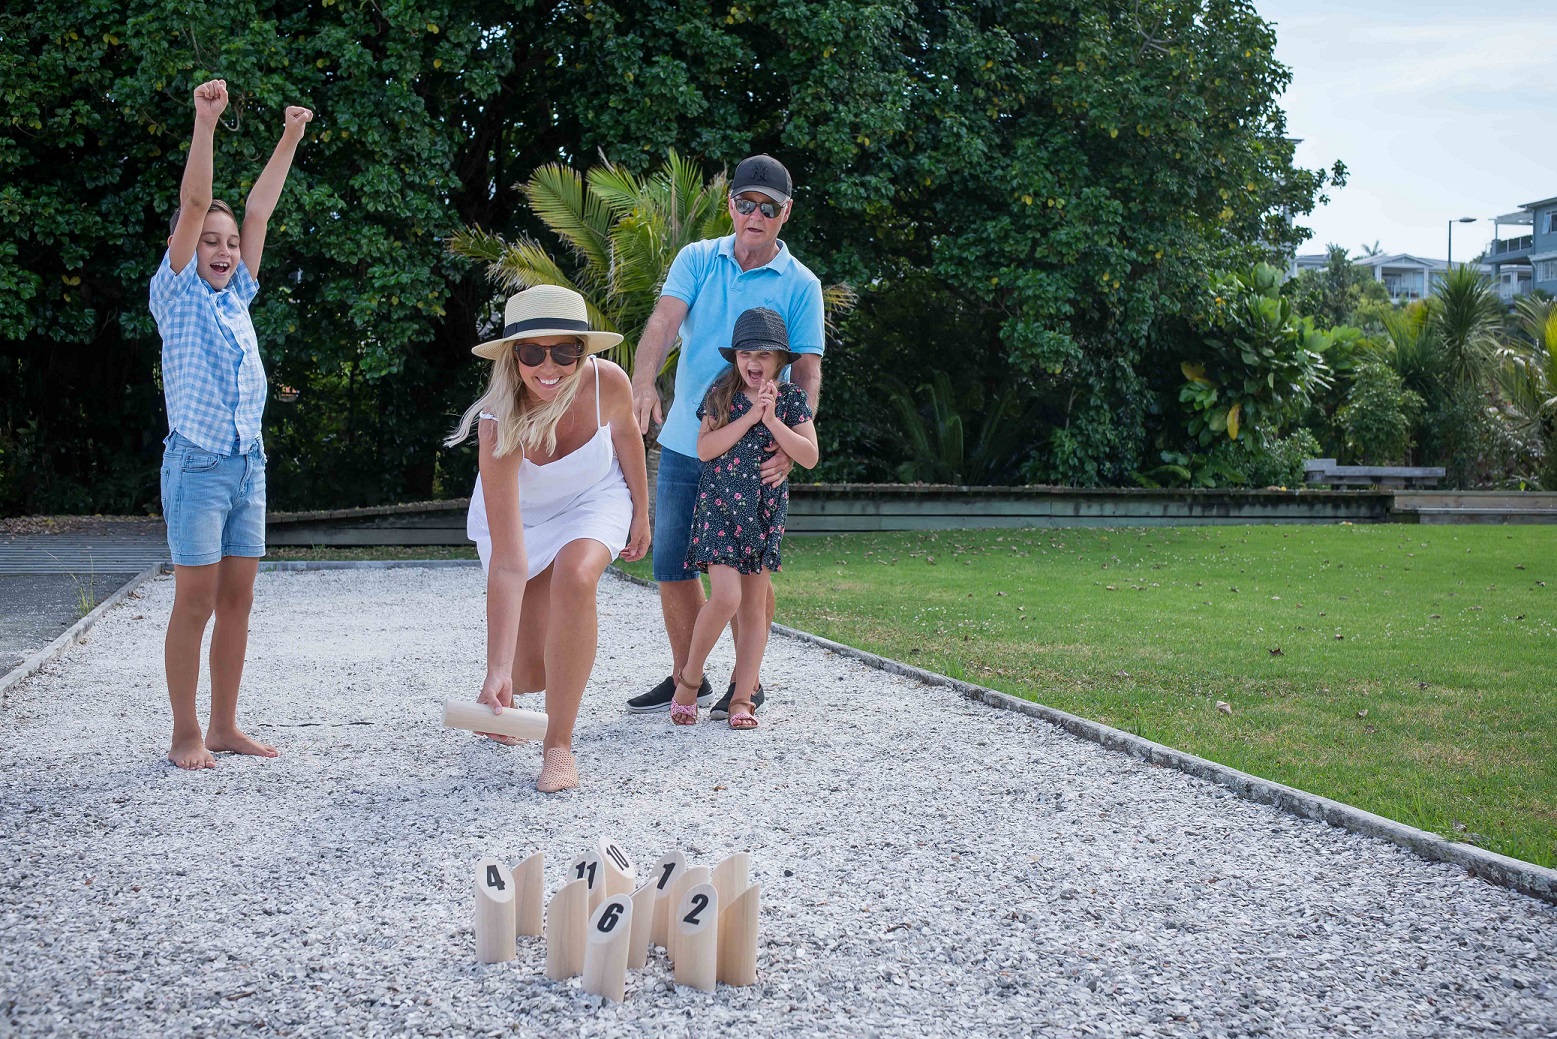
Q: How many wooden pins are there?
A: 12